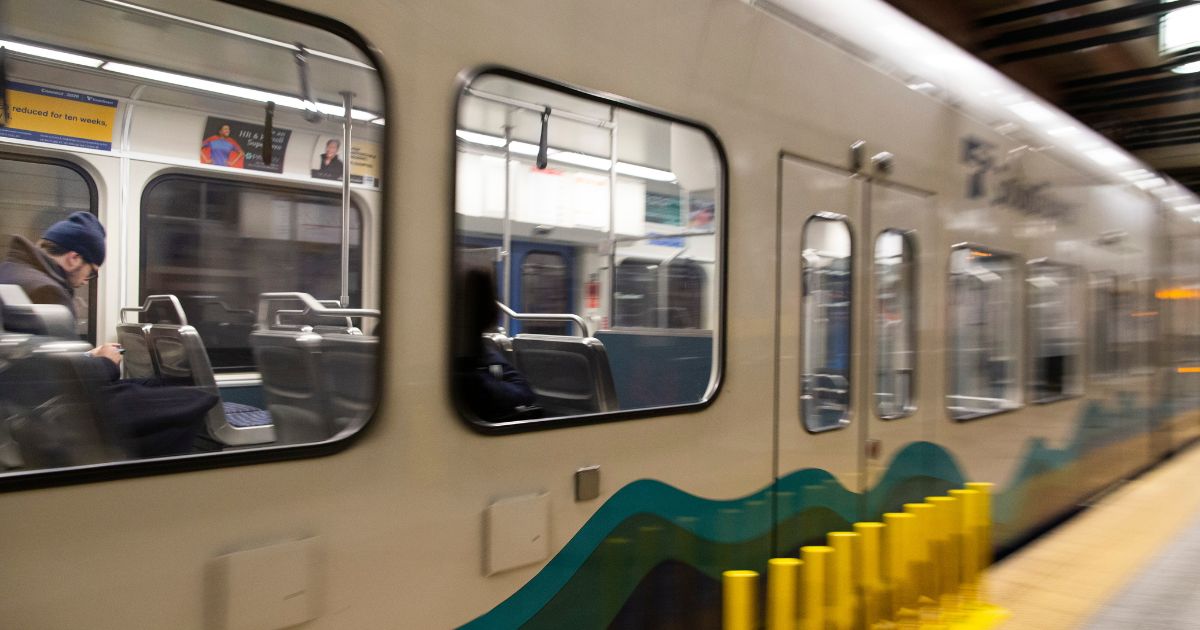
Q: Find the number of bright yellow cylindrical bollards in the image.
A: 10